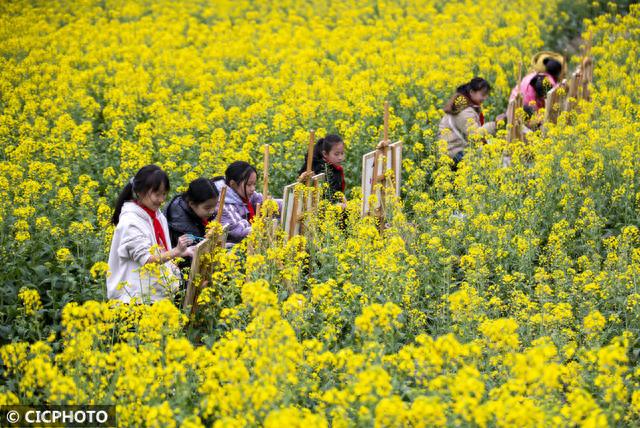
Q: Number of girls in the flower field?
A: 7